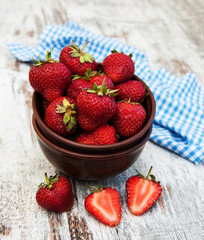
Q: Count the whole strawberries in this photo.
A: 10